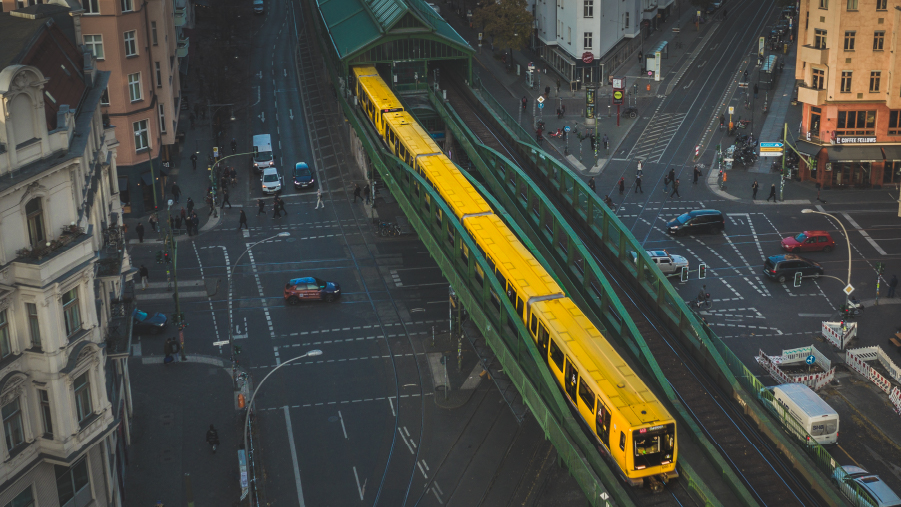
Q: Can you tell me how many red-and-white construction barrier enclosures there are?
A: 3